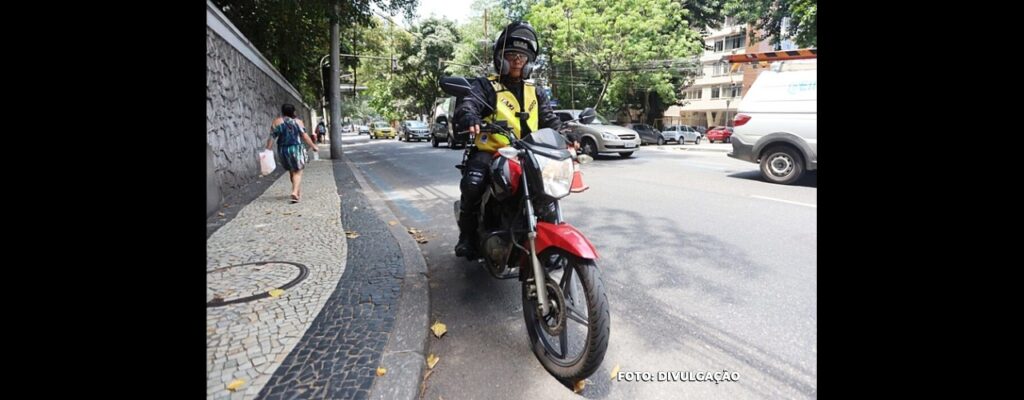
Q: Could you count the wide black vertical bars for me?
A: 2